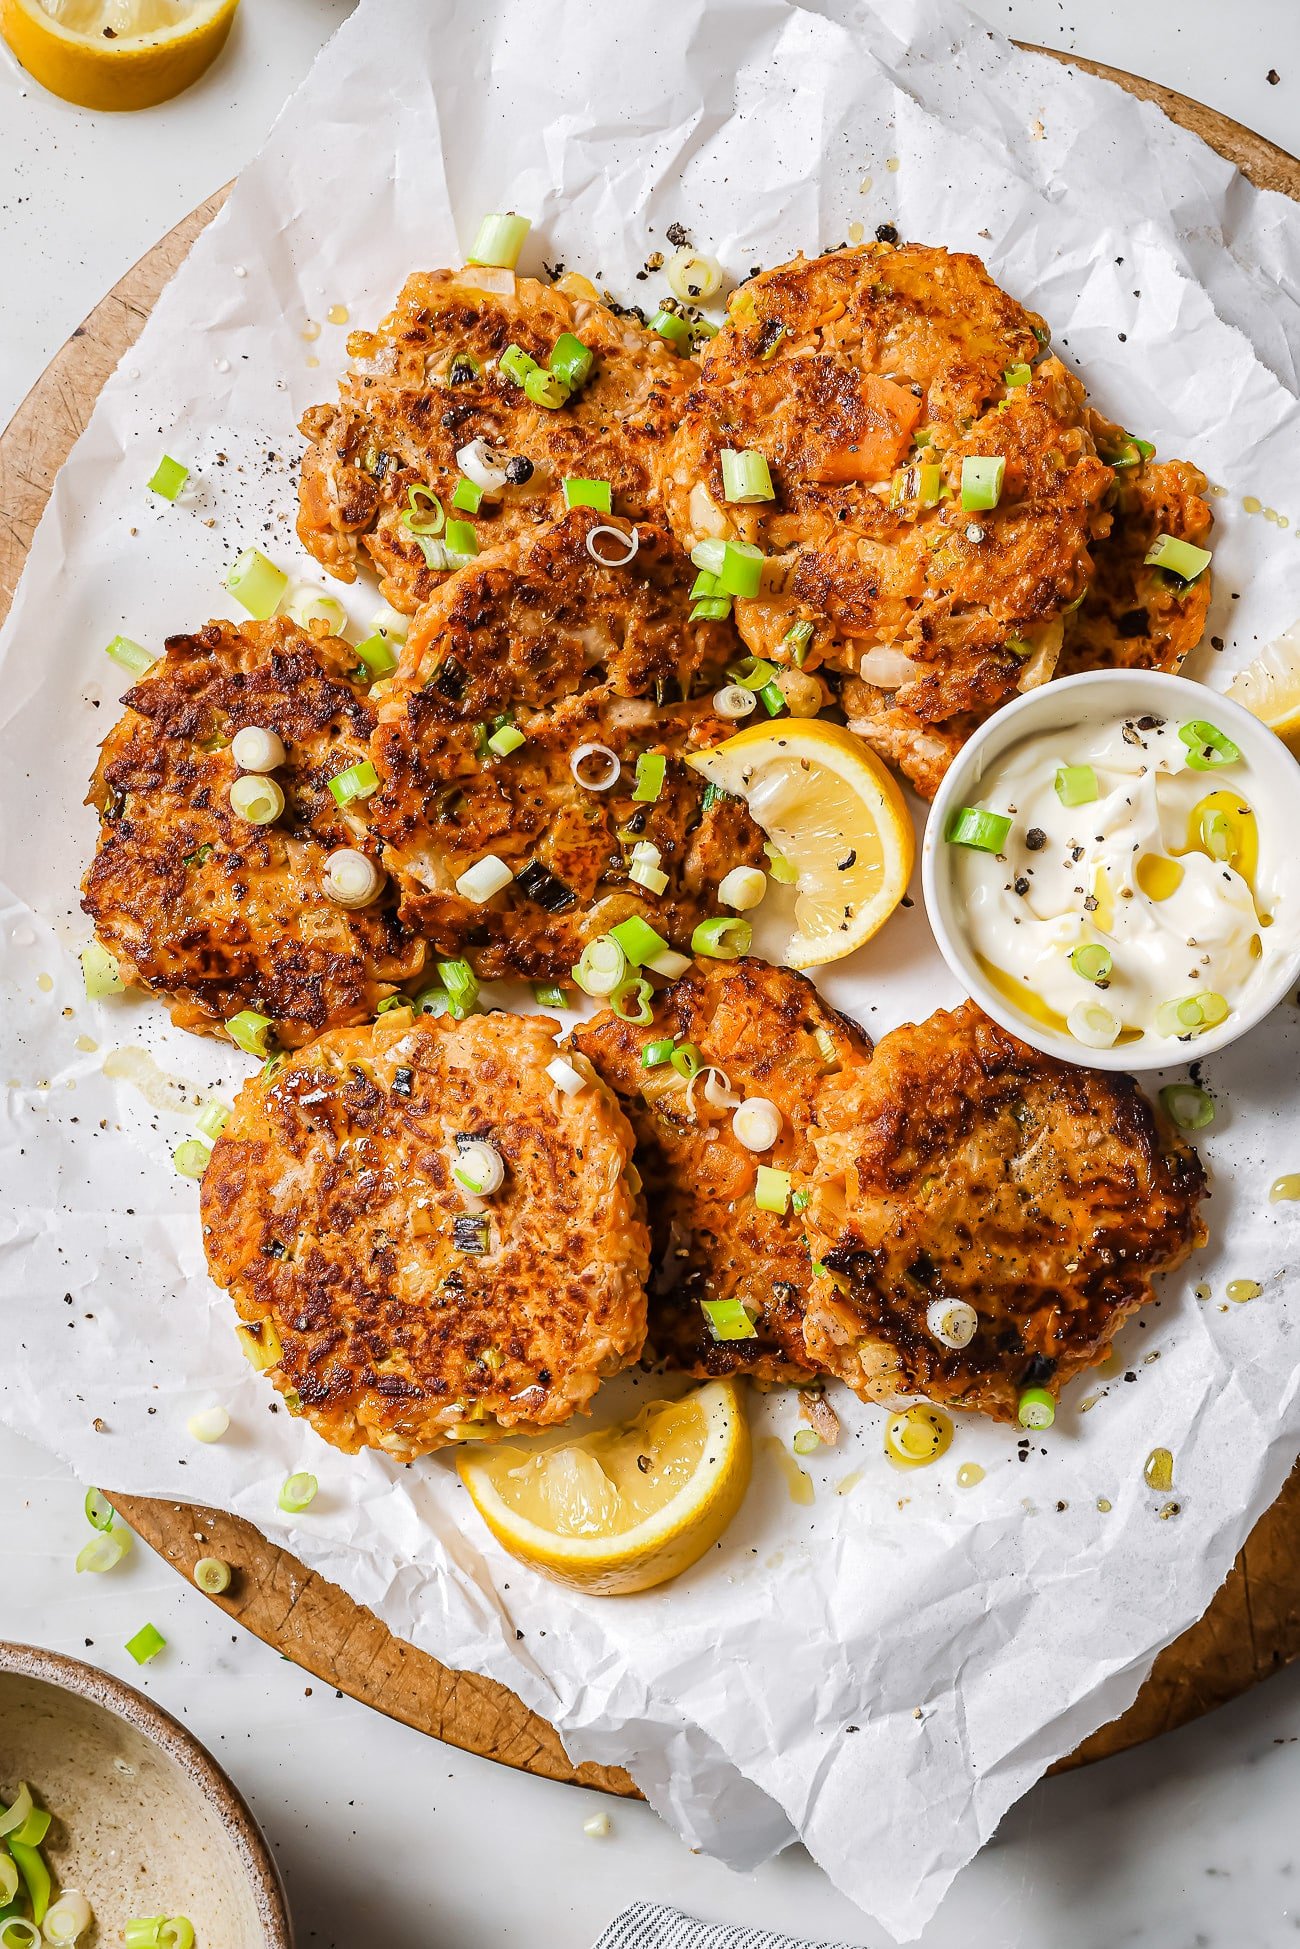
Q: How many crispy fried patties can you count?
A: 8